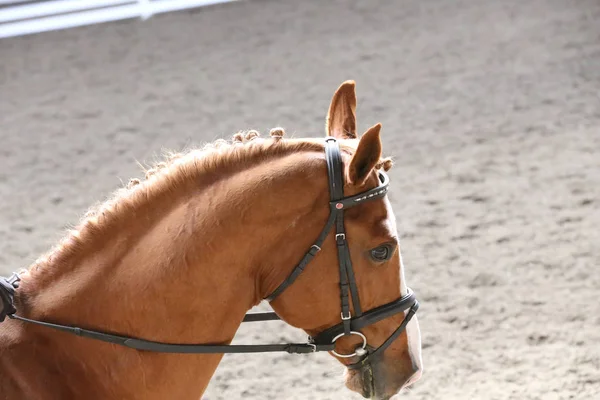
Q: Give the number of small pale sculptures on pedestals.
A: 0